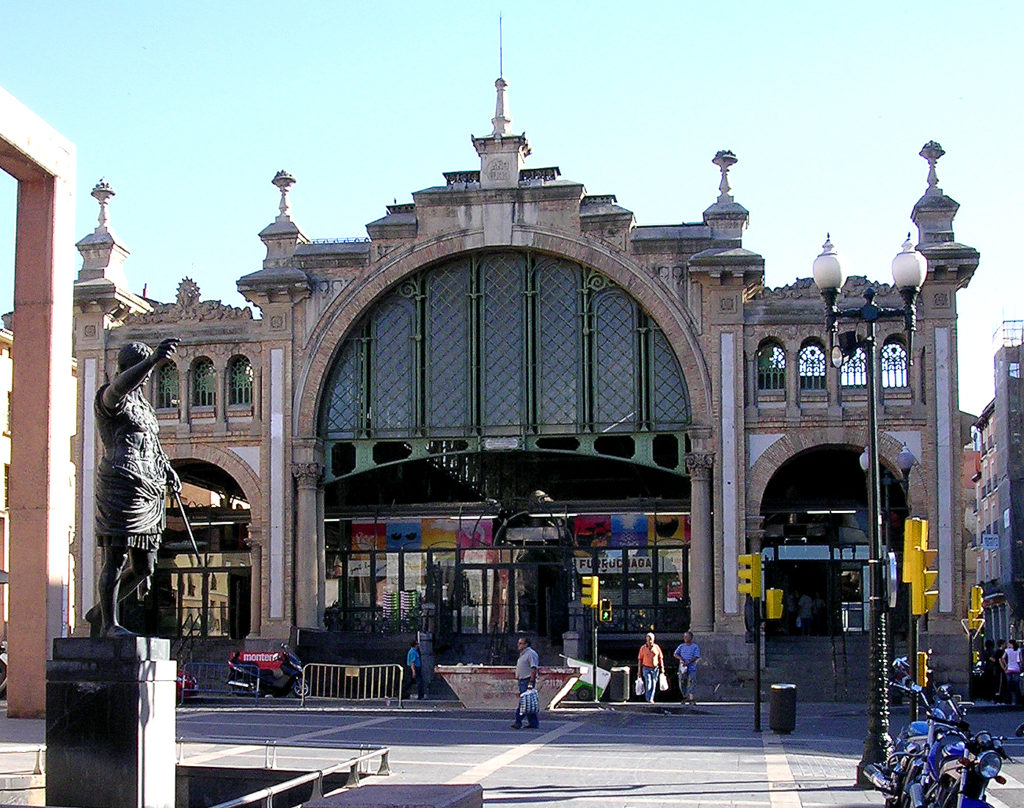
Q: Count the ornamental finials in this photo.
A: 5